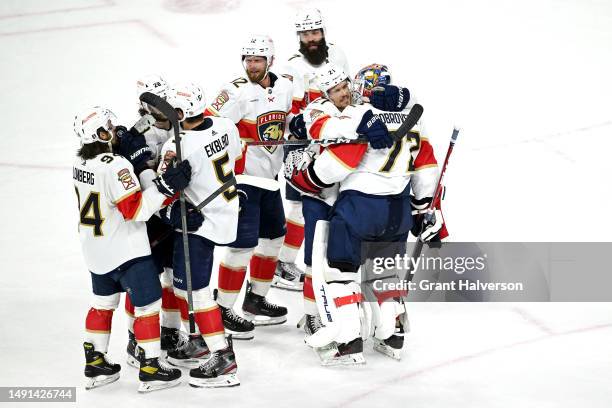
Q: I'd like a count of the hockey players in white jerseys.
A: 7